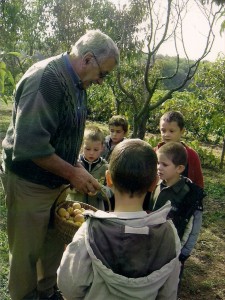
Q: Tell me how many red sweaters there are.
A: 1